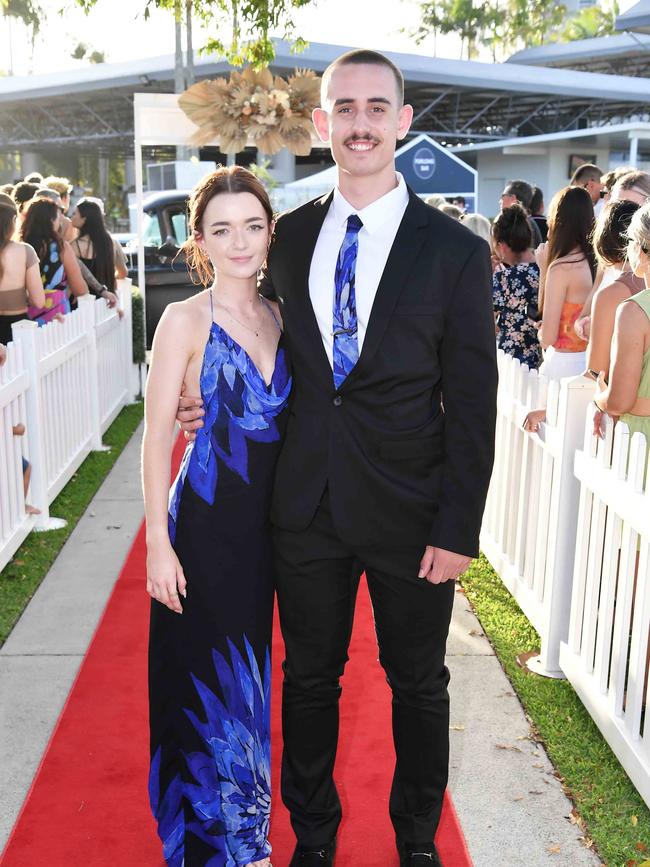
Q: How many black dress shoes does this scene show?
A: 2